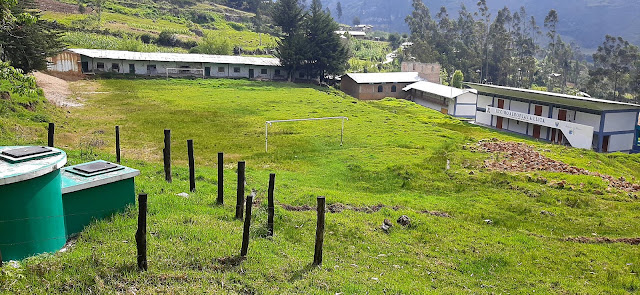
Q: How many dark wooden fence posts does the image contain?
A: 10